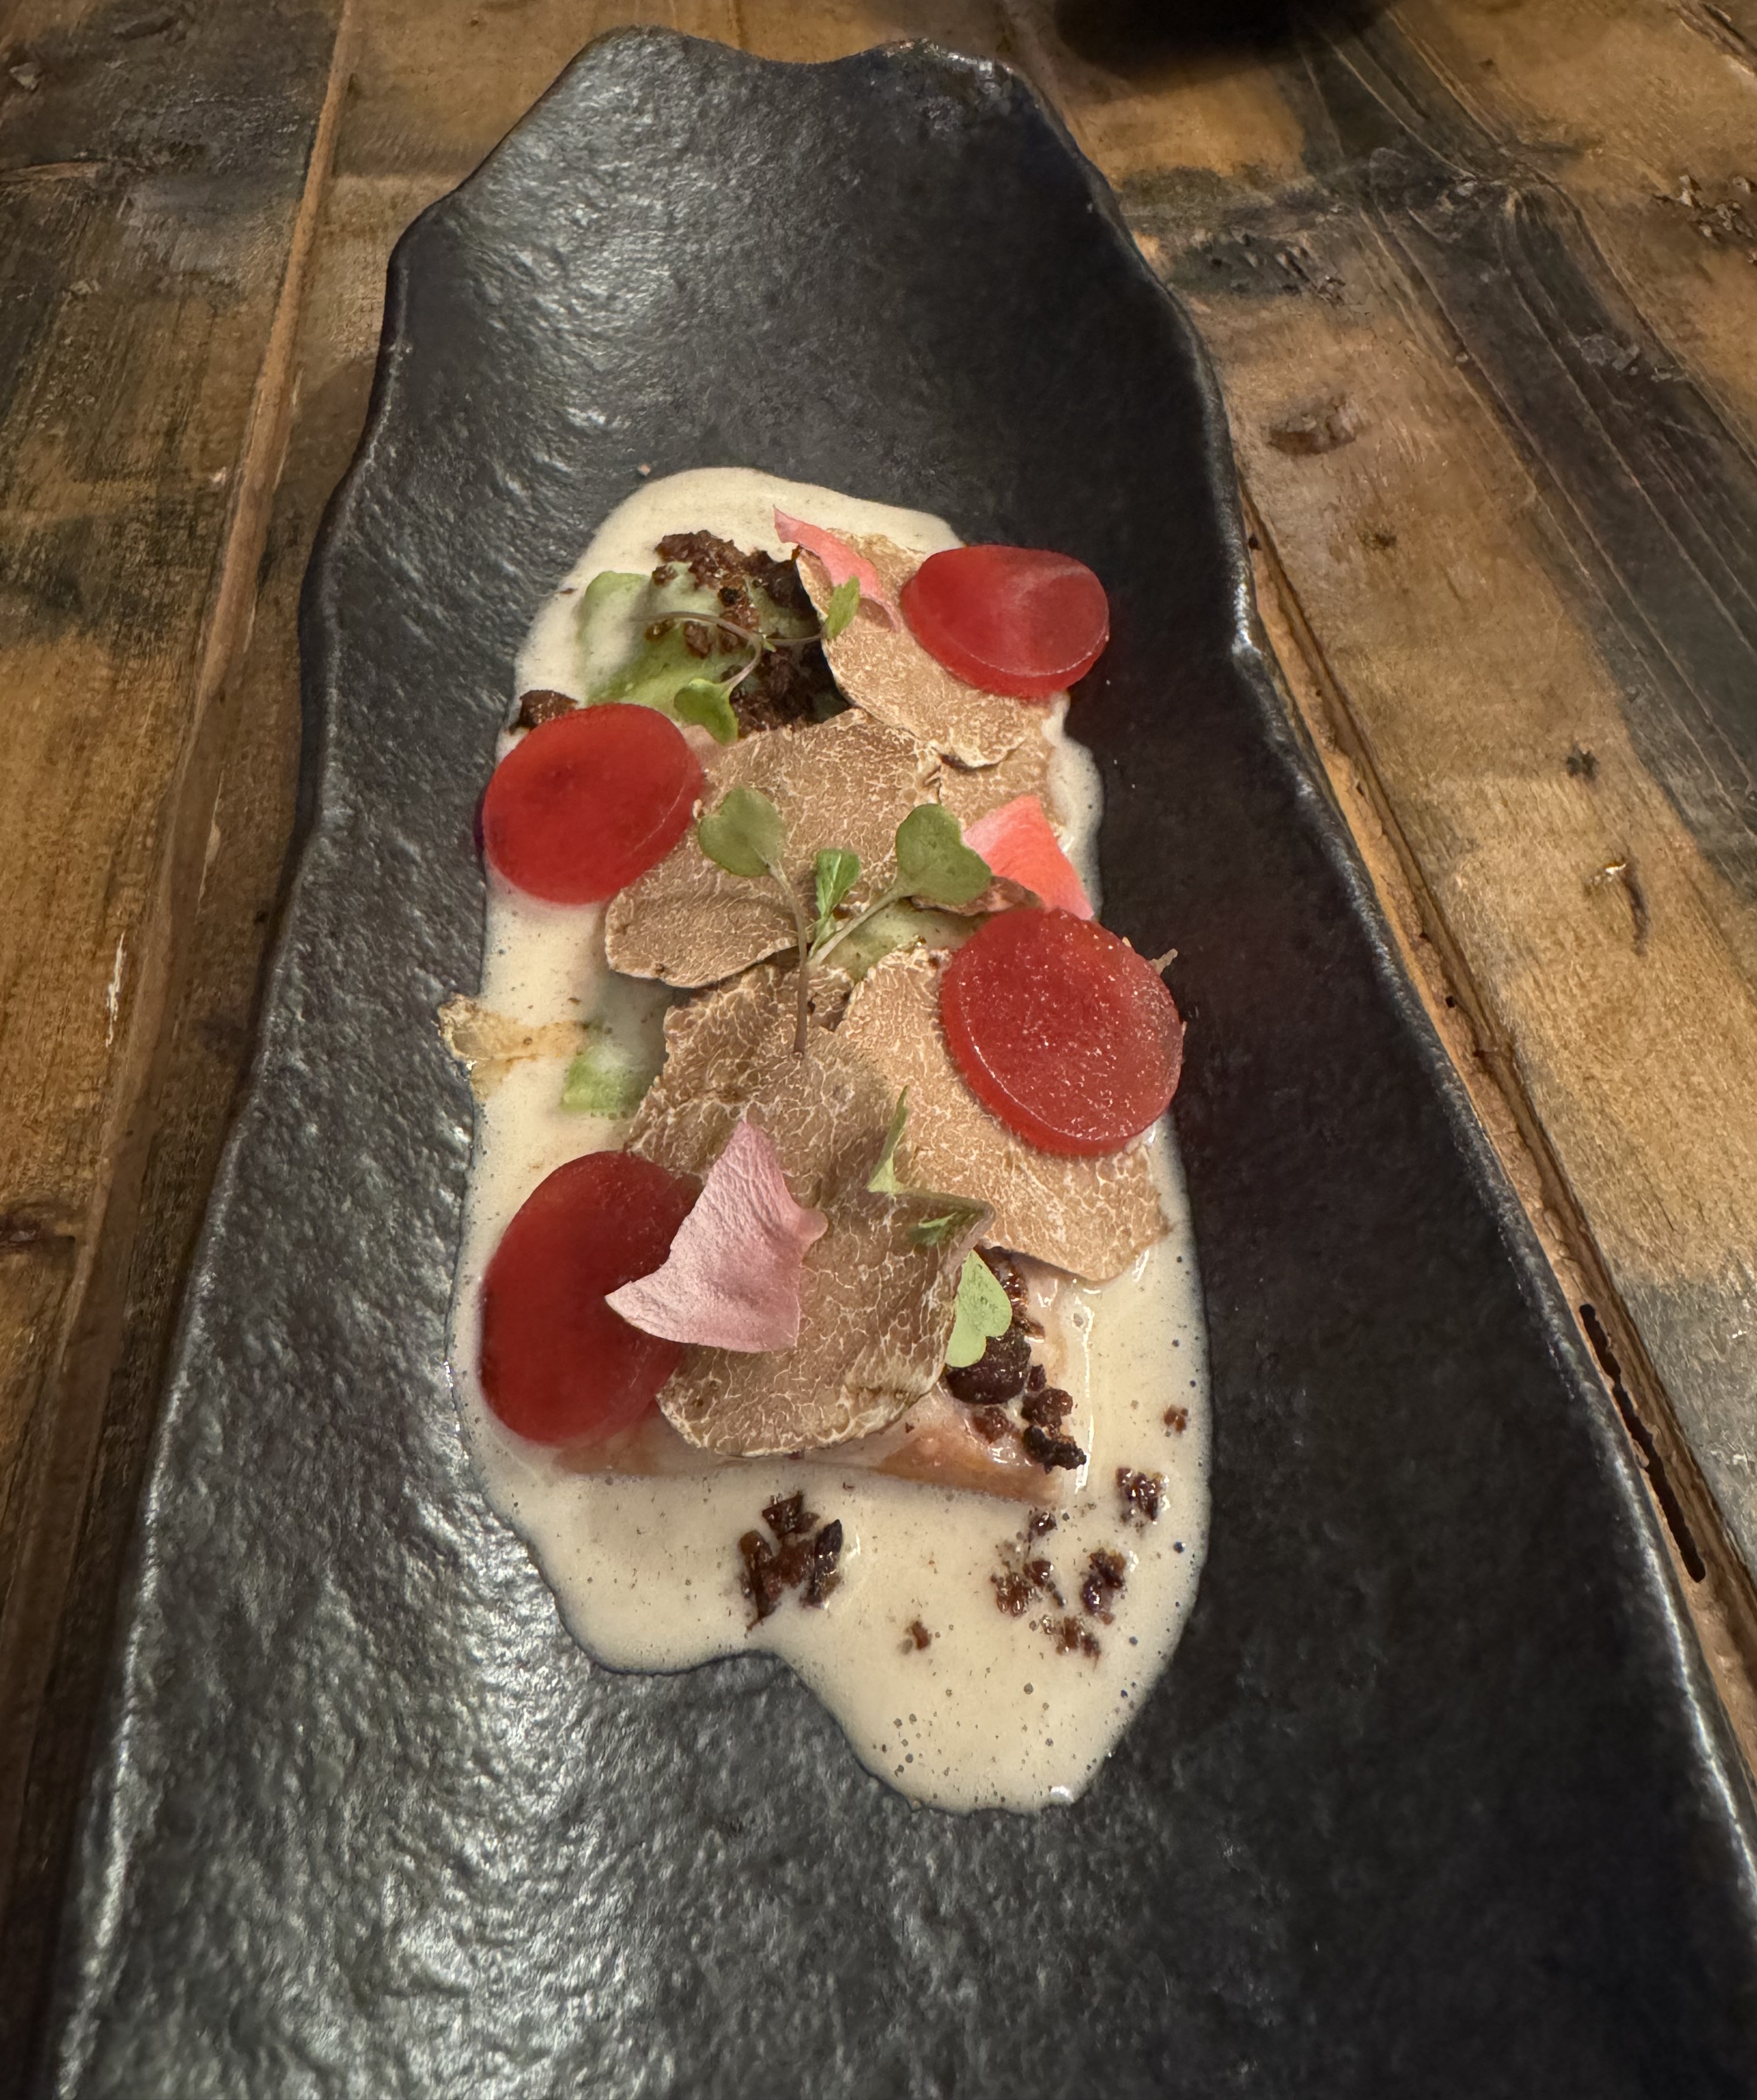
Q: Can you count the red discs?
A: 4